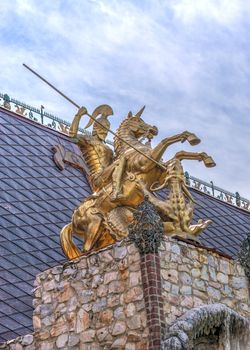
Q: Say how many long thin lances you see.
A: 1